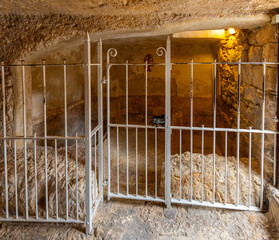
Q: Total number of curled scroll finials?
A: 2